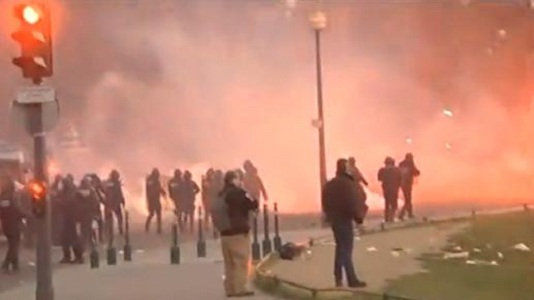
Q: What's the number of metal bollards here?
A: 8